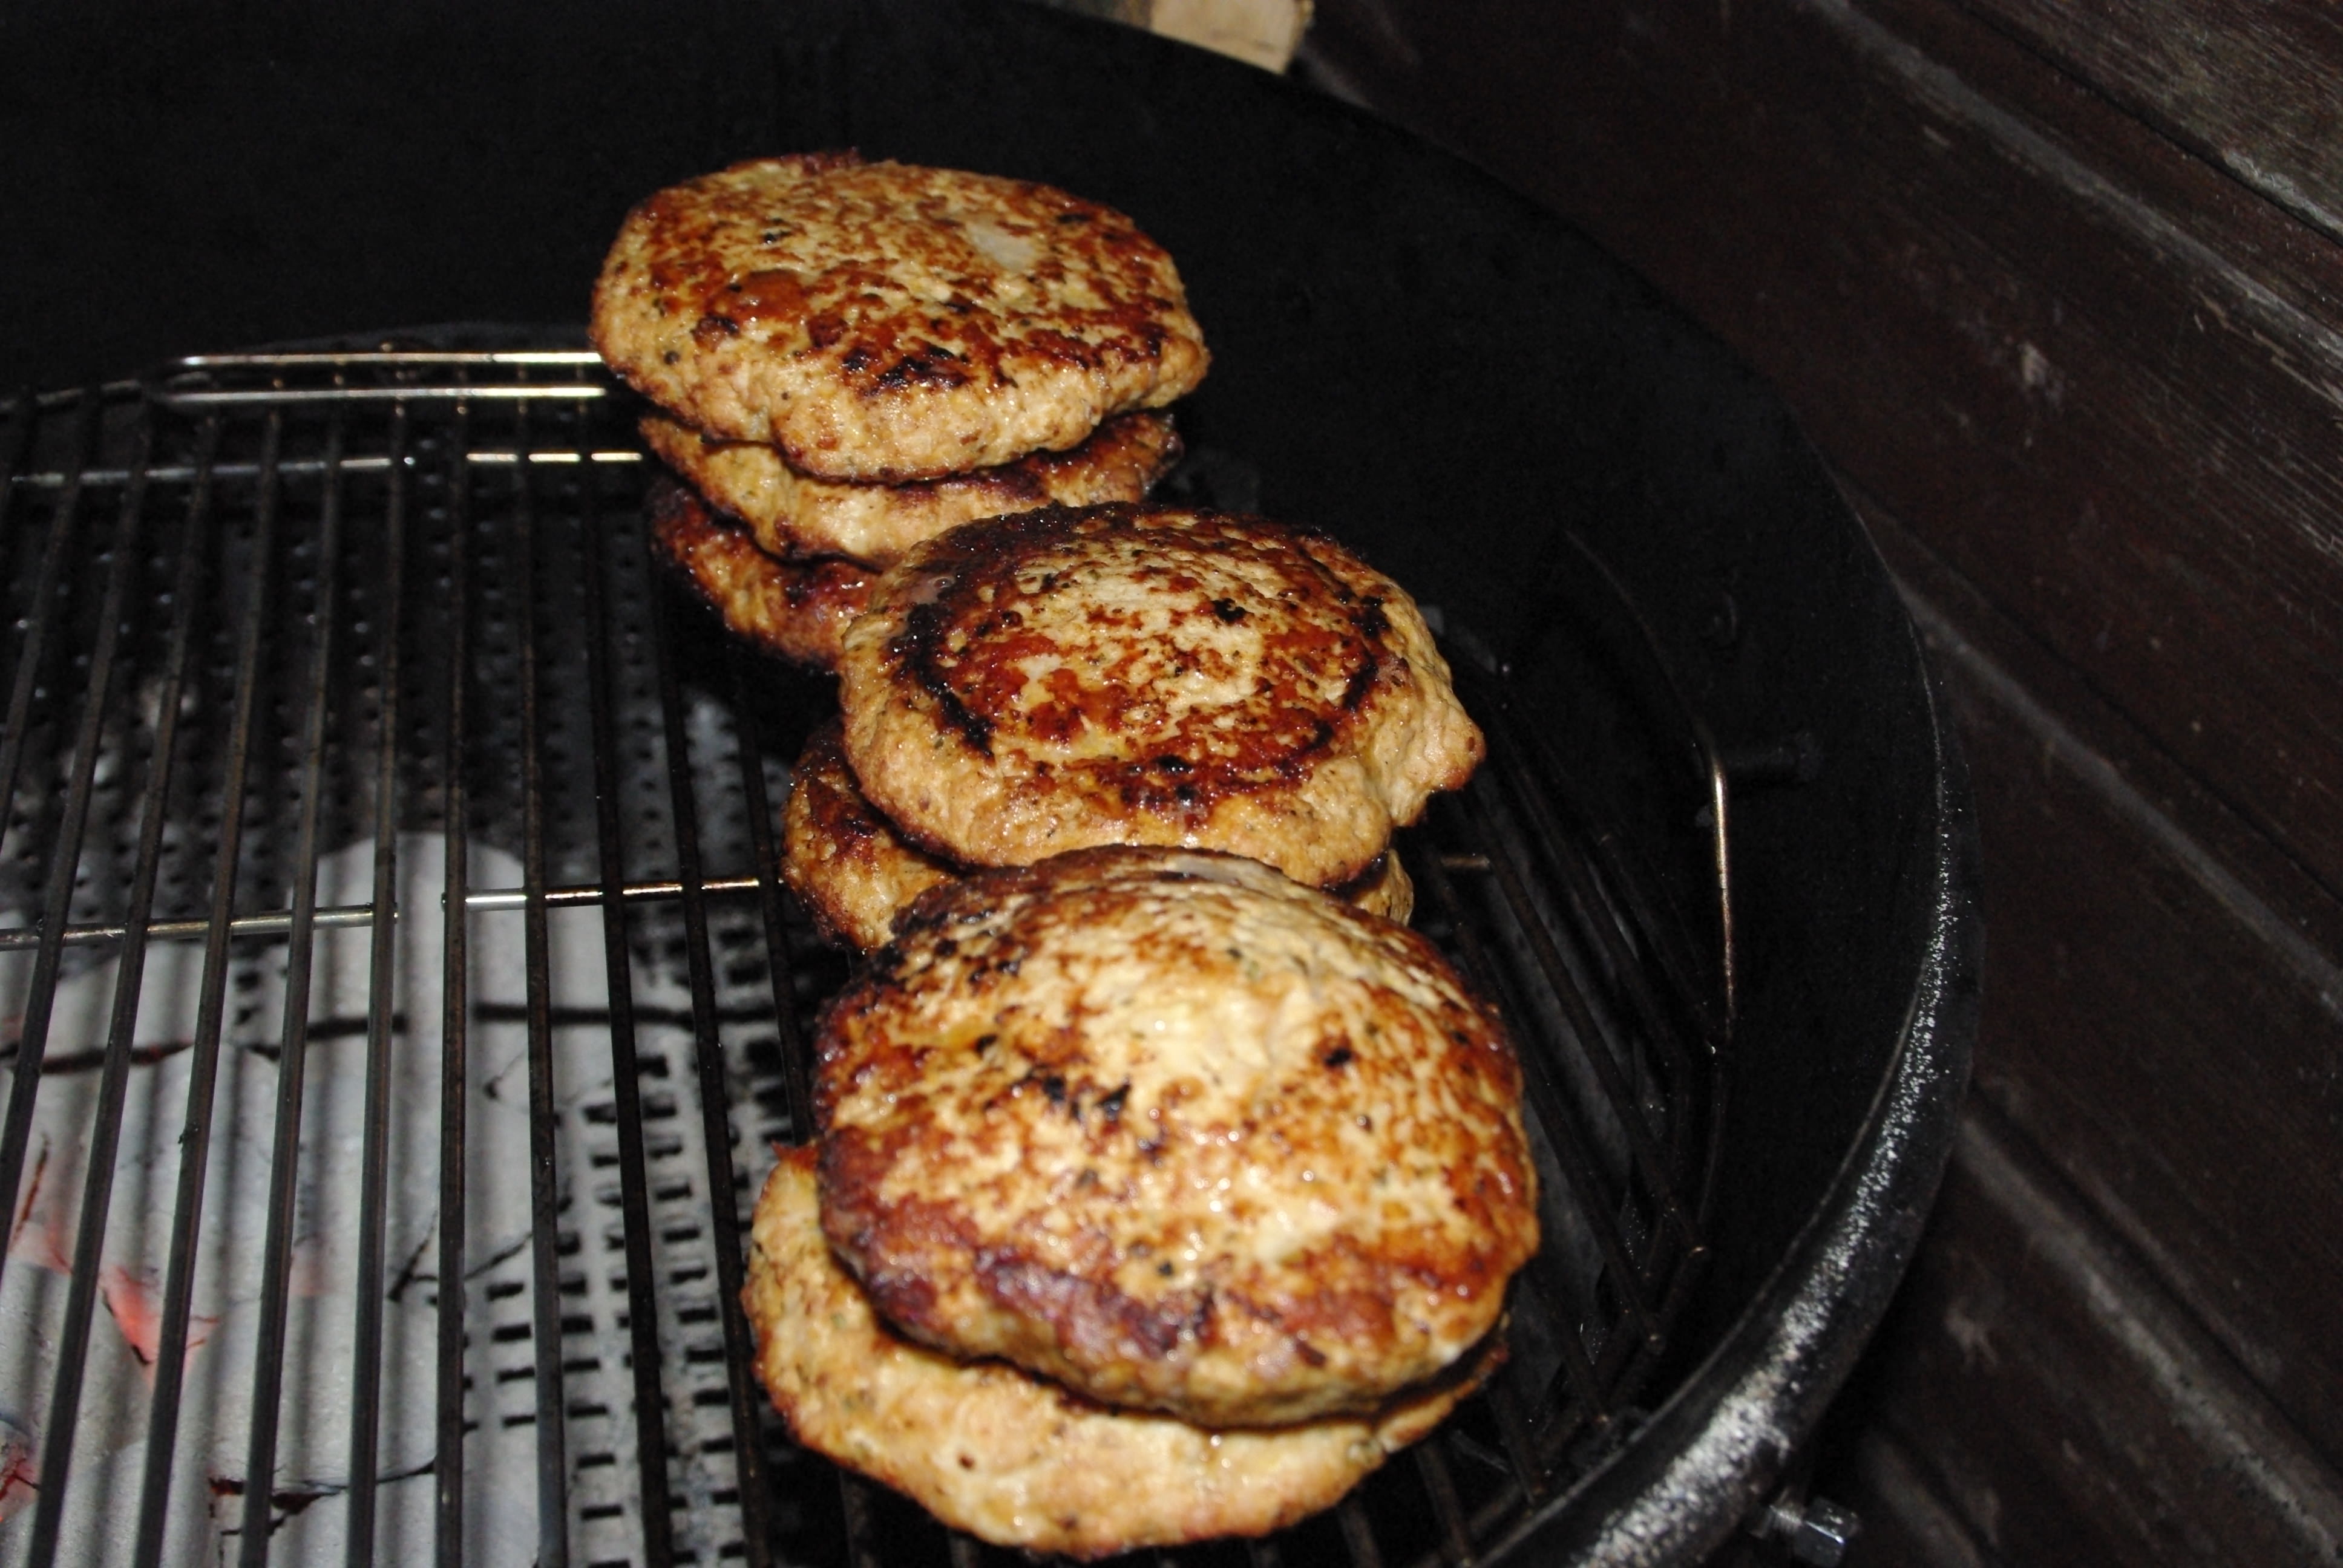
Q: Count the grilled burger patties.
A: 7